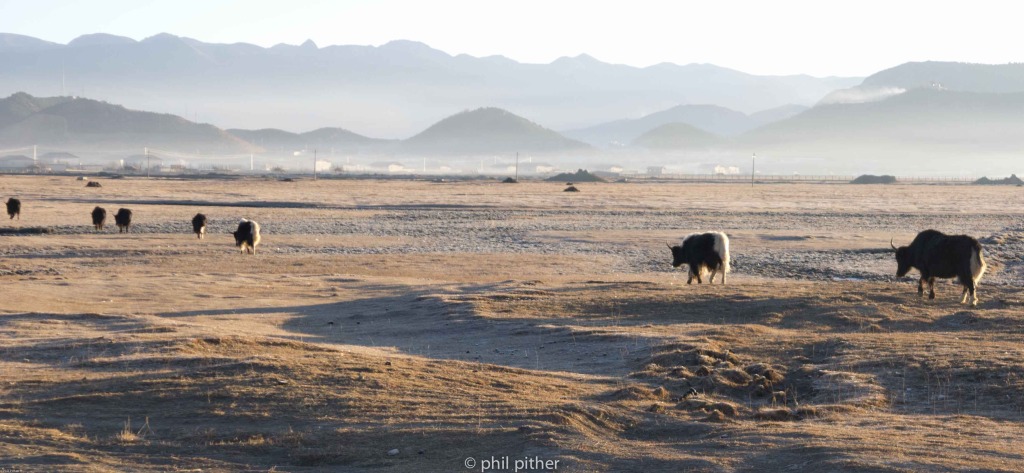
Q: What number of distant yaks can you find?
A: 5